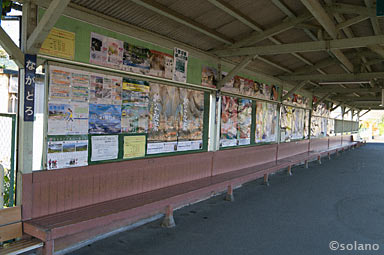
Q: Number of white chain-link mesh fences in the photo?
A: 1